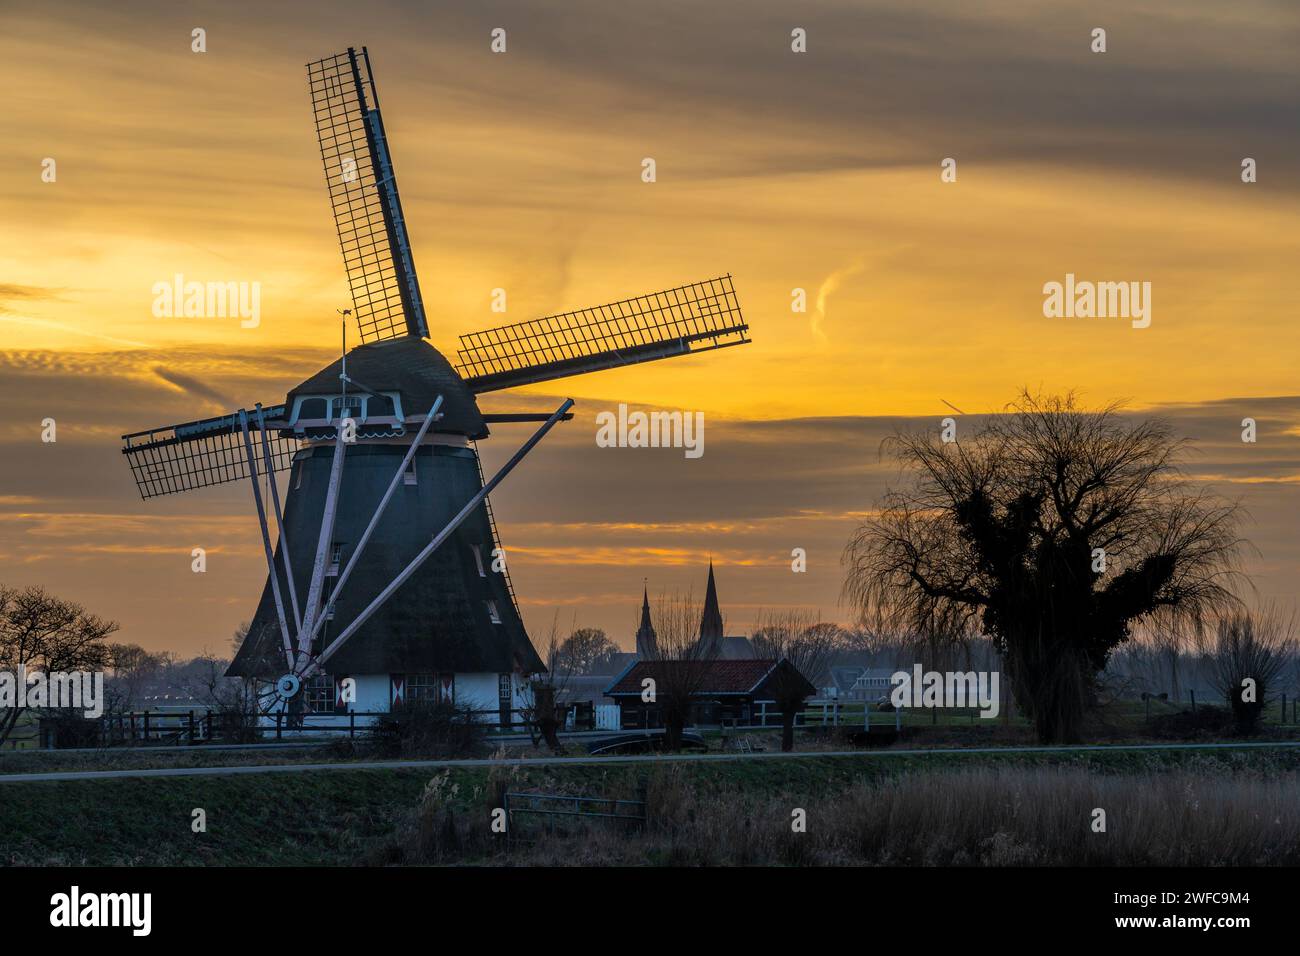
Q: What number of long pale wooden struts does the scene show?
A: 5